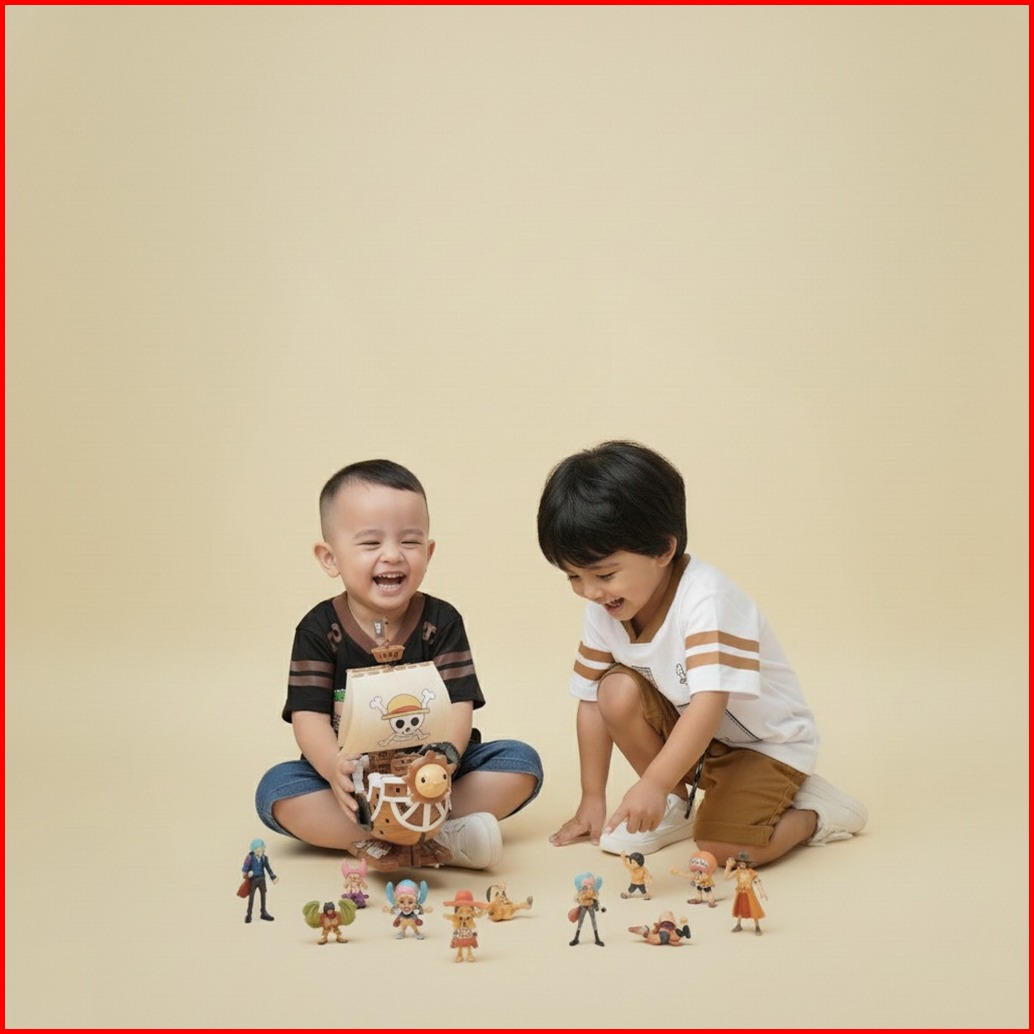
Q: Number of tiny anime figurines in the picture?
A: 11